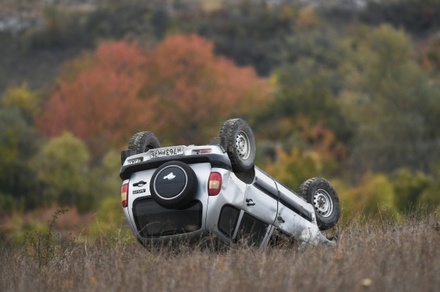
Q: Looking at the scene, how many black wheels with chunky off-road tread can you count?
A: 3